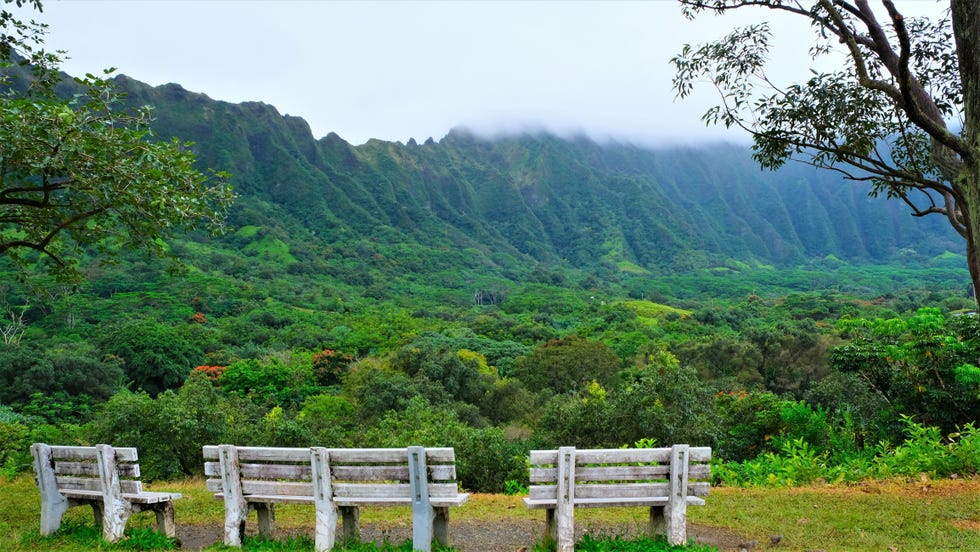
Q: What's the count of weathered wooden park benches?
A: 3